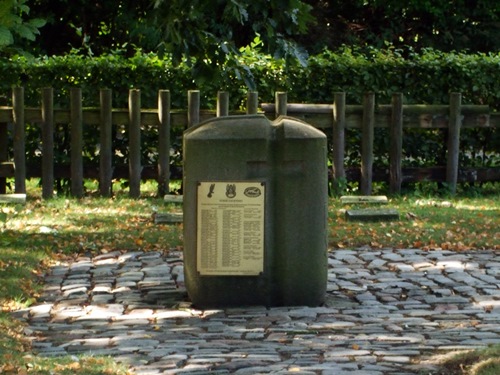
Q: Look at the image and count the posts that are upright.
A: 14